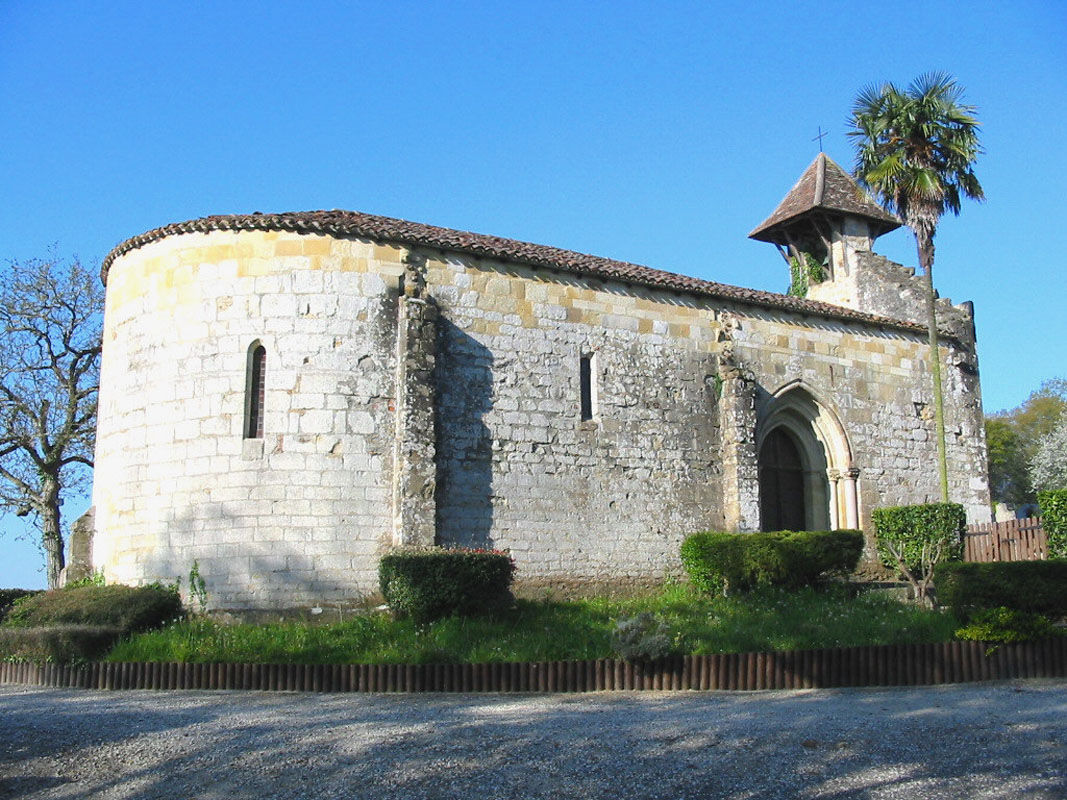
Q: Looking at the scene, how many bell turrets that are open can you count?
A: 1